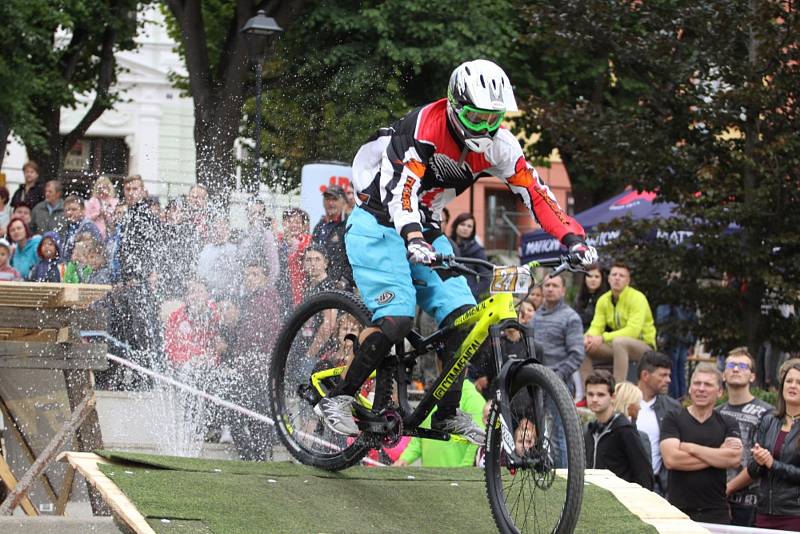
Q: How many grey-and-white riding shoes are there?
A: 2